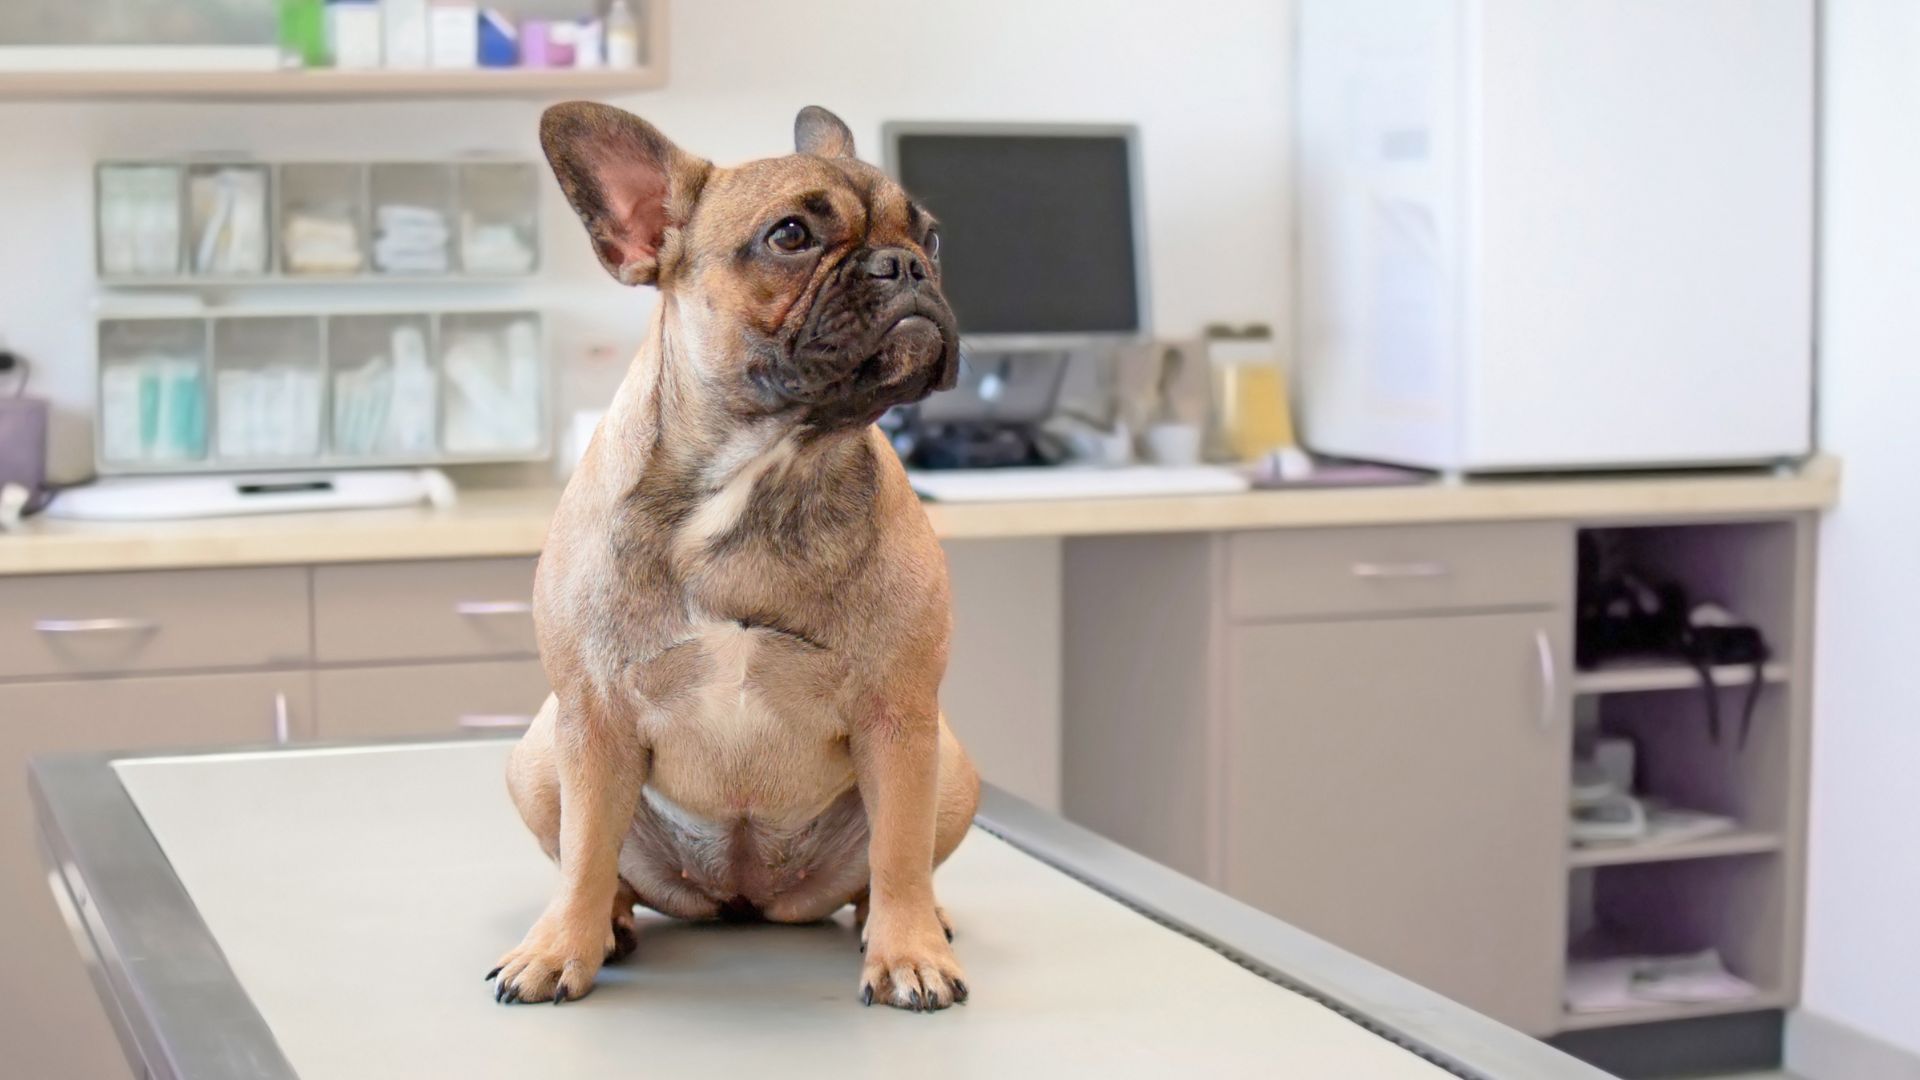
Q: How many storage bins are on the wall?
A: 9